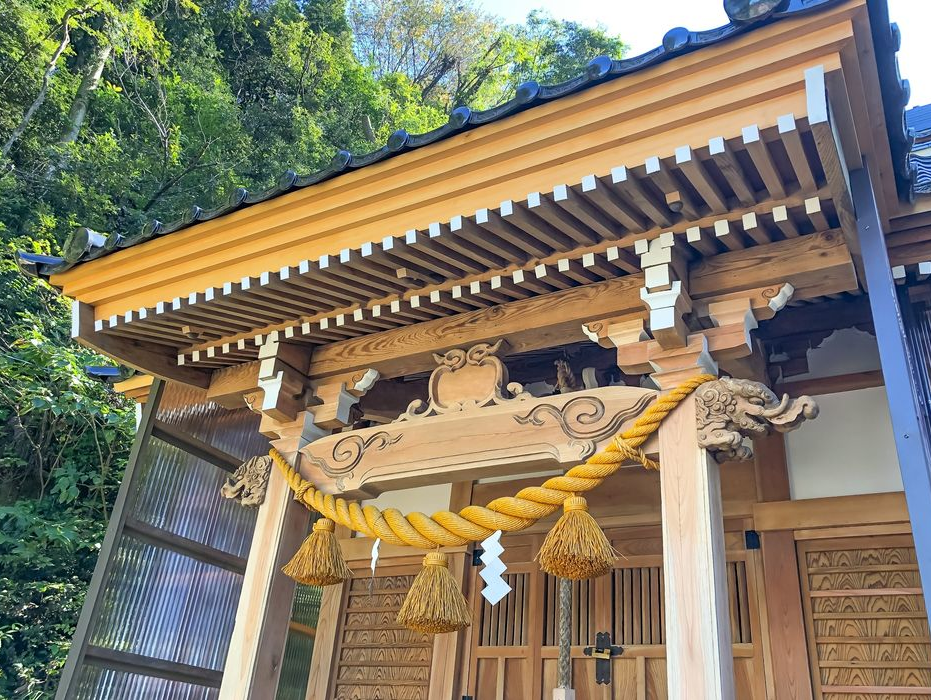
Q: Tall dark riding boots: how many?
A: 0